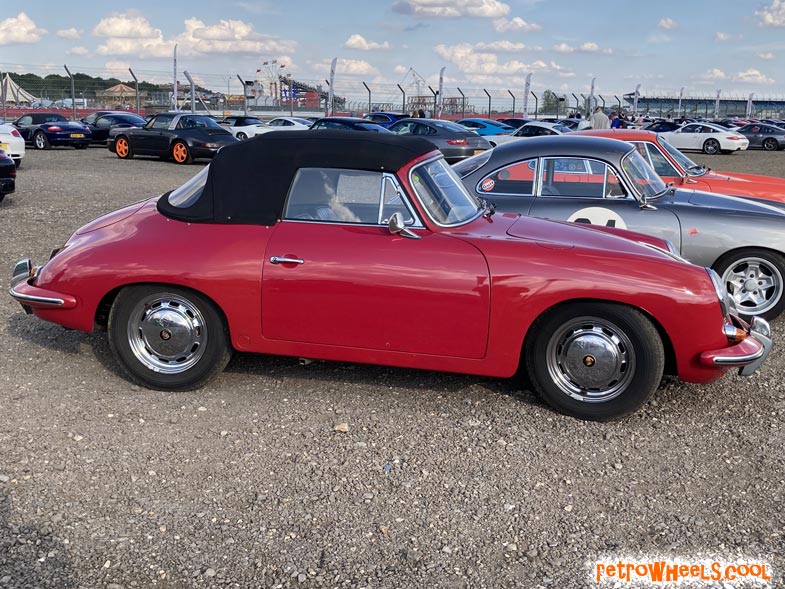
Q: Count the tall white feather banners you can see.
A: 9